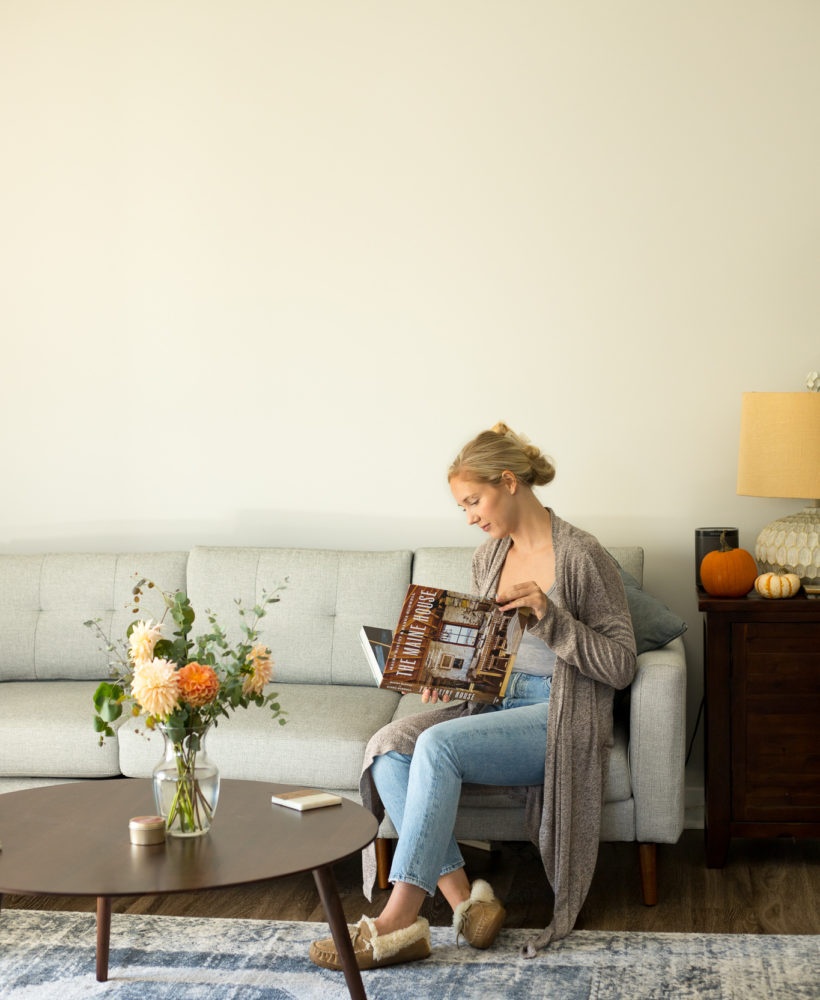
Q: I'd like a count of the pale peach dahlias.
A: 3